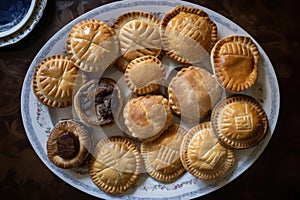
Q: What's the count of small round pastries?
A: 14